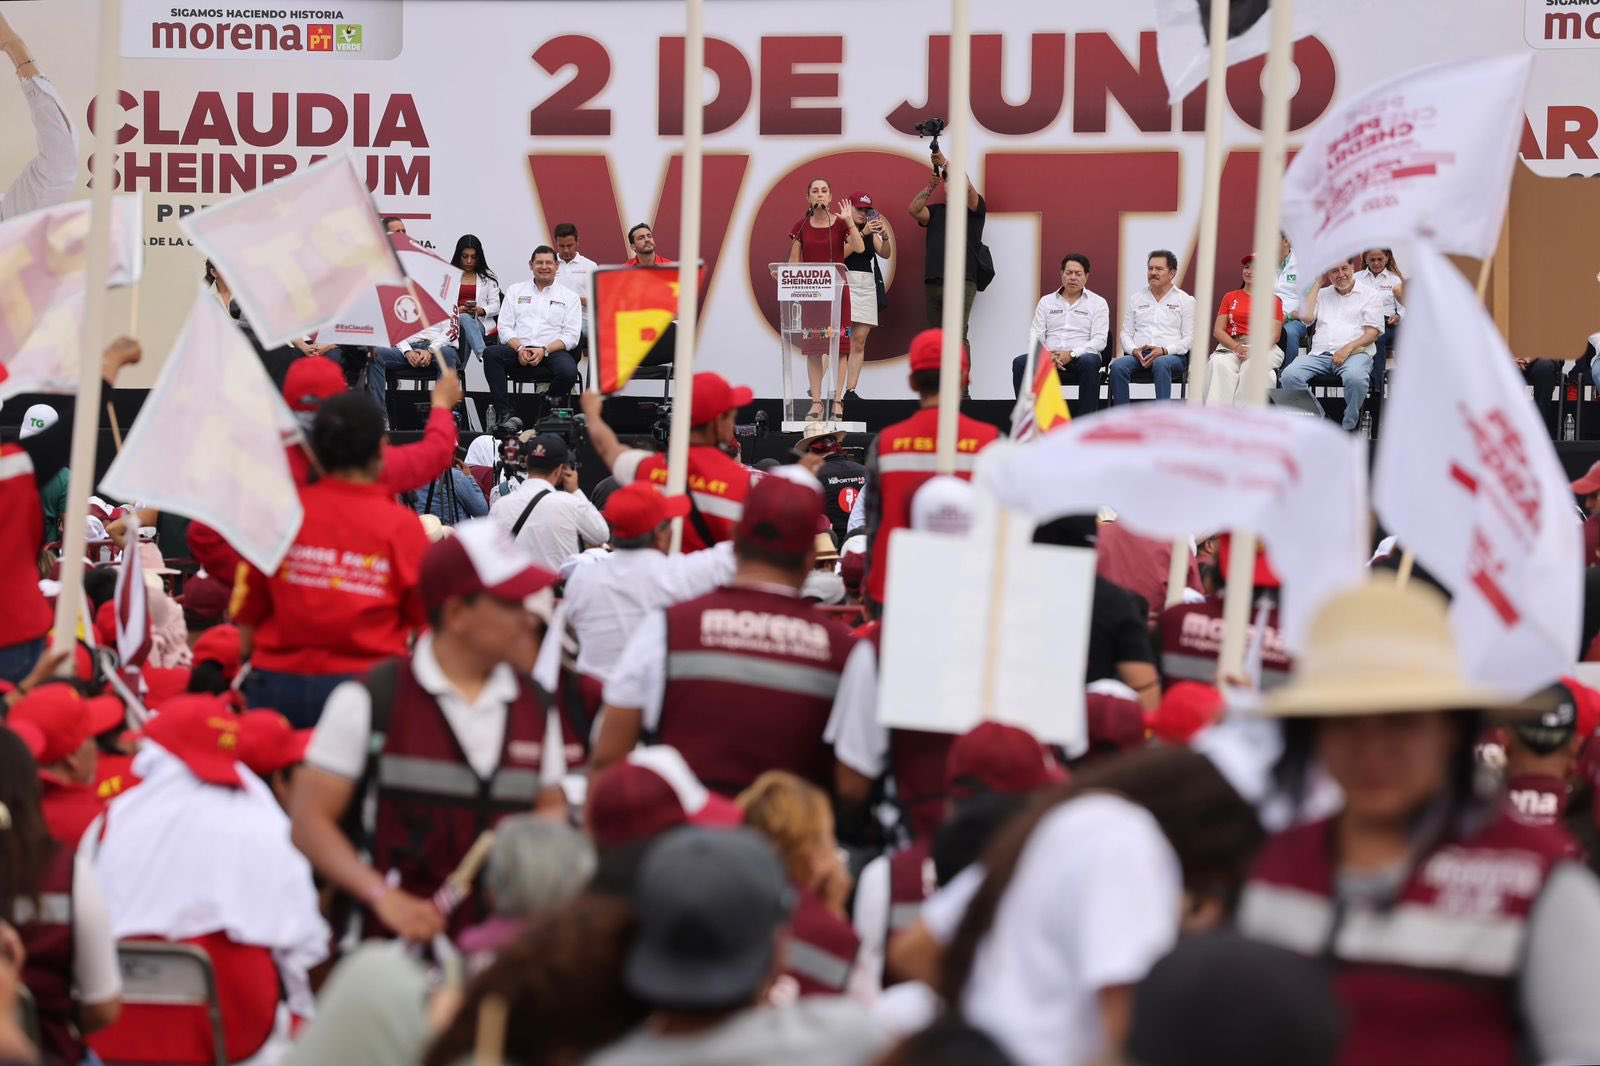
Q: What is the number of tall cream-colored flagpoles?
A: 5